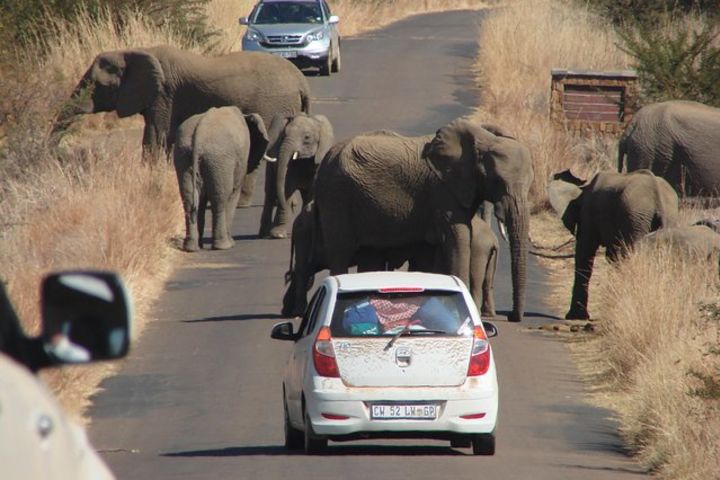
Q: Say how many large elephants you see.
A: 3